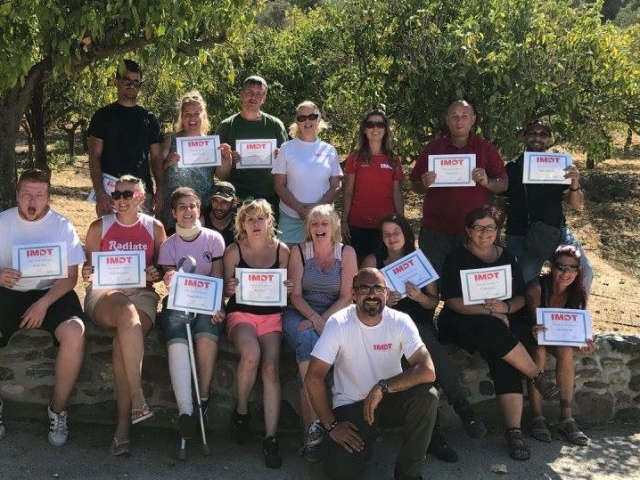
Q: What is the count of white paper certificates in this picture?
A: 12